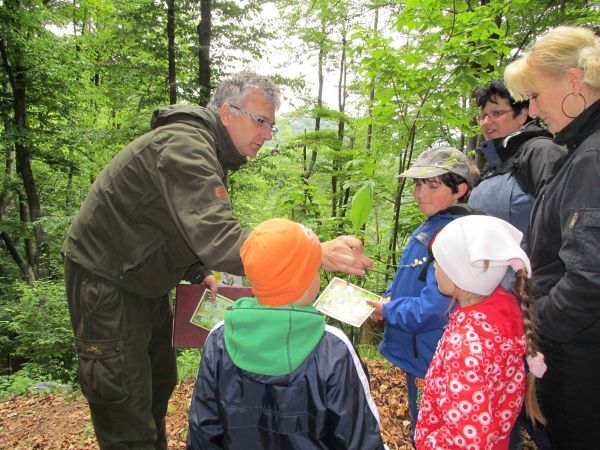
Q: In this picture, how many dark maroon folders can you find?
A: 1